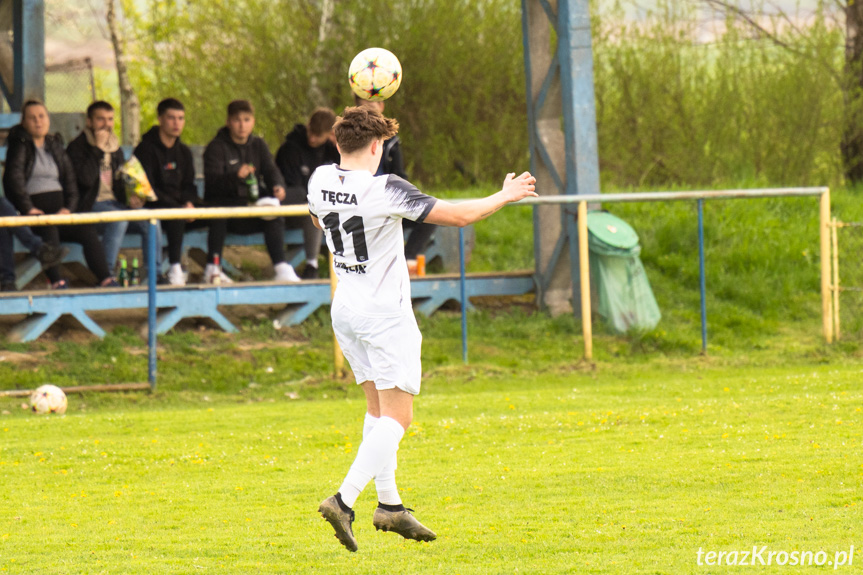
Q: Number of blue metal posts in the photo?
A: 3